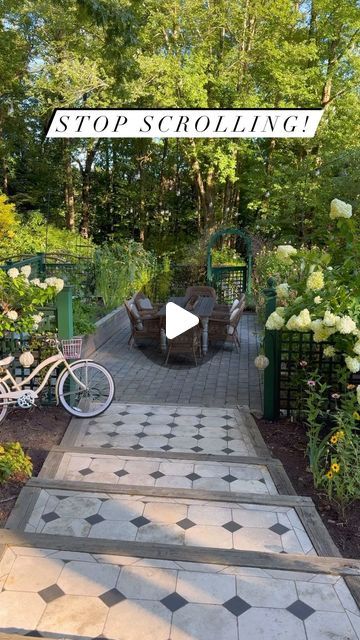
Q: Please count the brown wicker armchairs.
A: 6